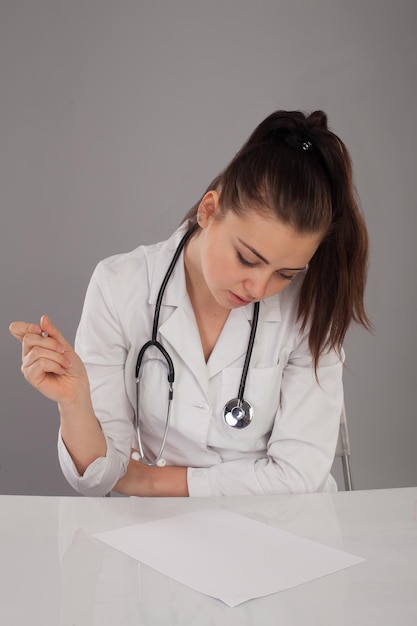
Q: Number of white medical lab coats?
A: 1